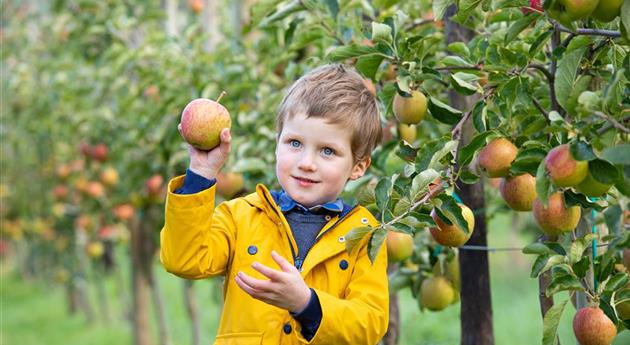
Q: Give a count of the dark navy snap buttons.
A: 3